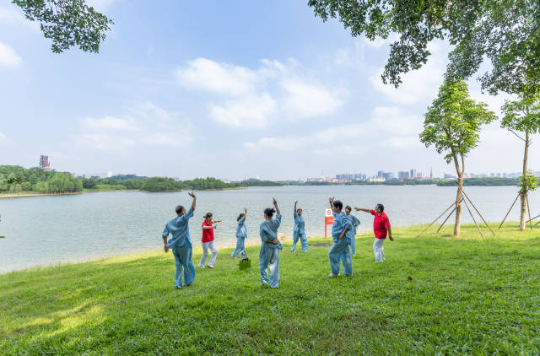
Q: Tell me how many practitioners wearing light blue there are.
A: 6